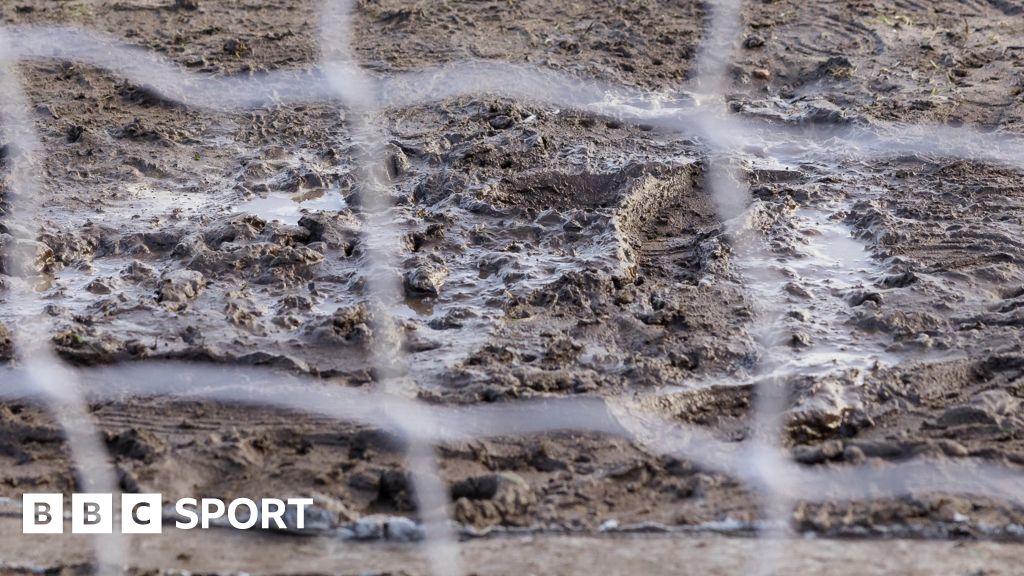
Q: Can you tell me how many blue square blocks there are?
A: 0